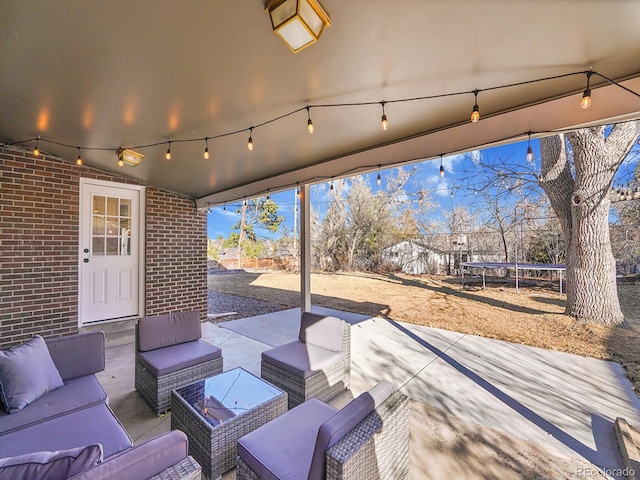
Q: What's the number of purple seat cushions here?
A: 5